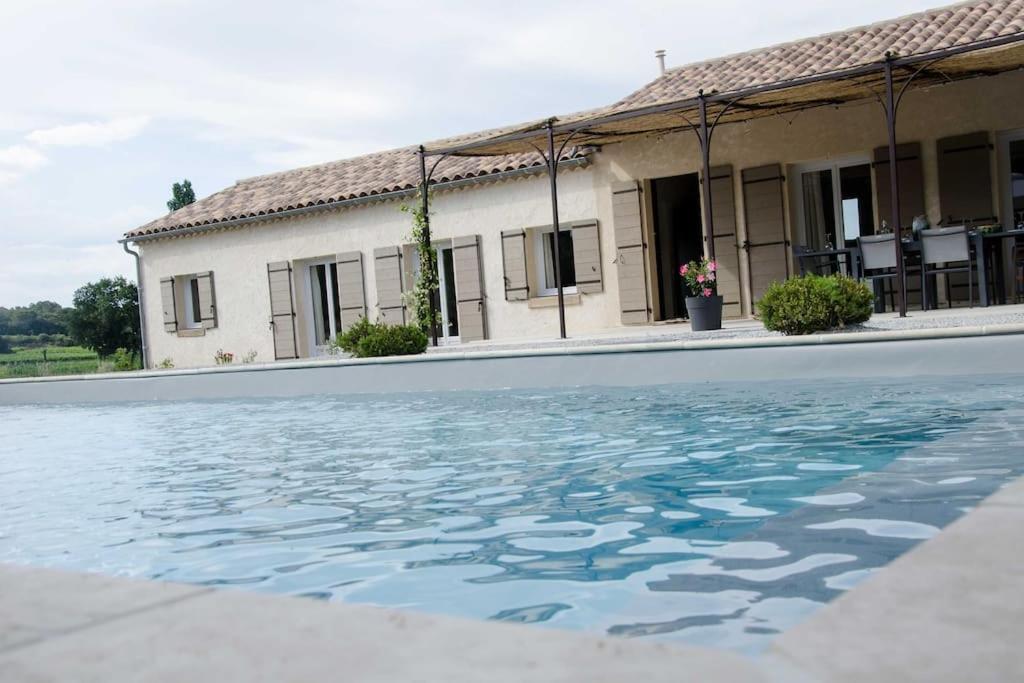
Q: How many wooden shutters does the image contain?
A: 13